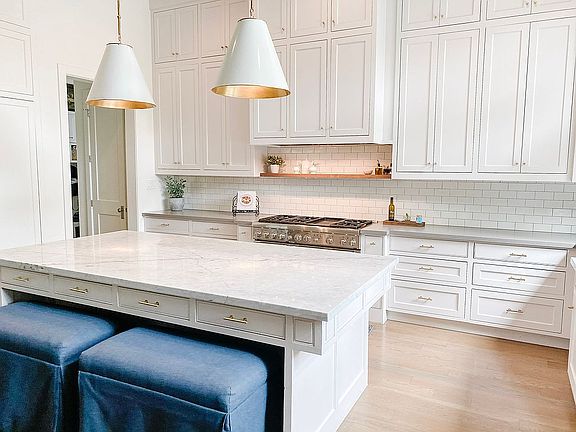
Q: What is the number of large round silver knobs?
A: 9